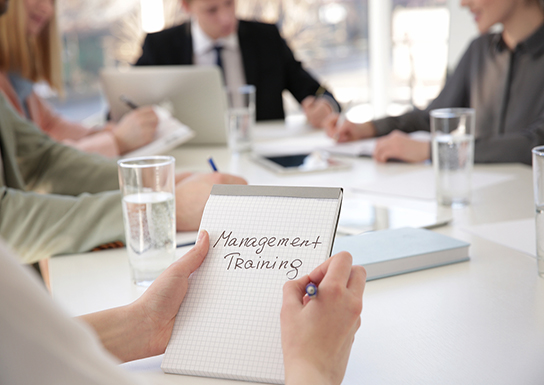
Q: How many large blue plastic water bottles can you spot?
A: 0